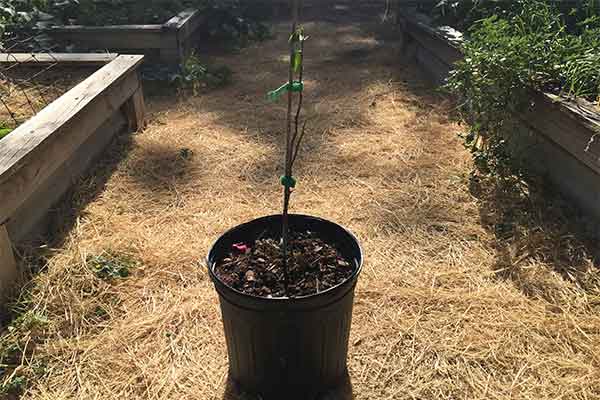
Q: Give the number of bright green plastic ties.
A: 2